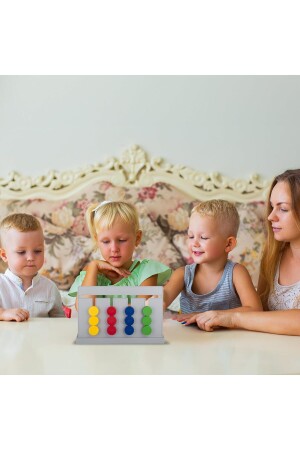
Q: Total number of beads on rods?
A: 12